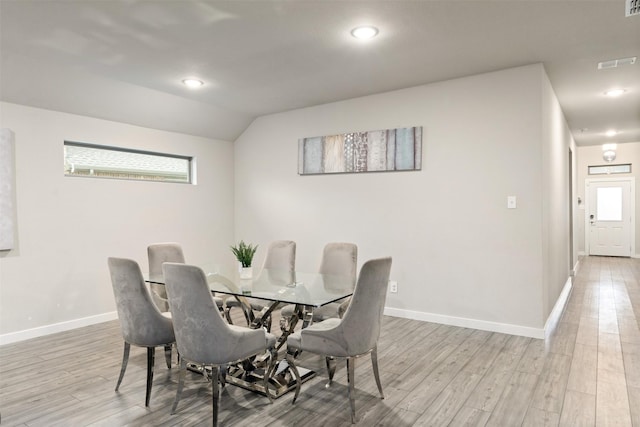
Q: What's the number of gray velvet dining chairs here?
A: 6